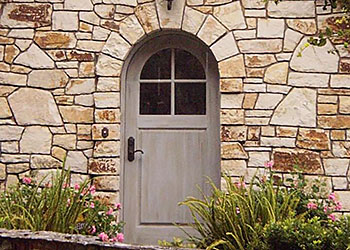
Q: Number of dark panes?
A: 4